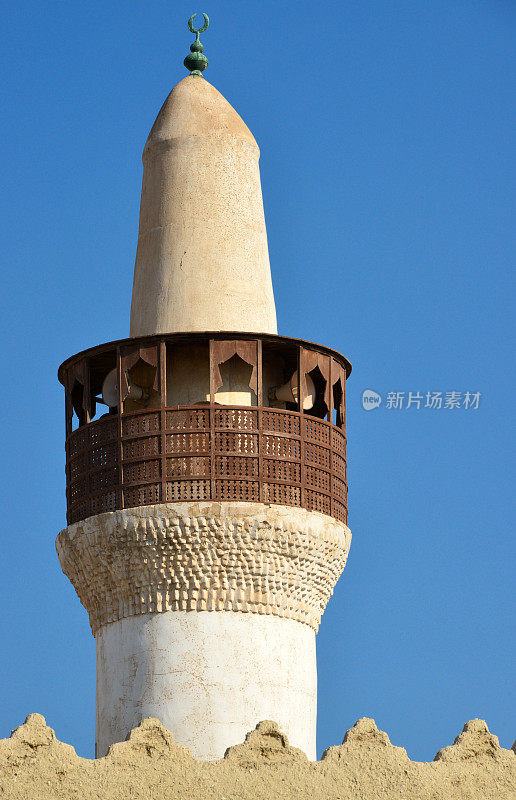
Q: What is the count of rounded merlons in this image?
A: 5